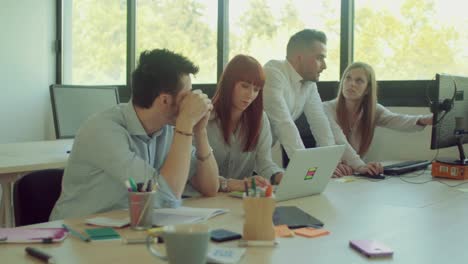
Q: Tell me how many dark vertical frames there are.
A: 4